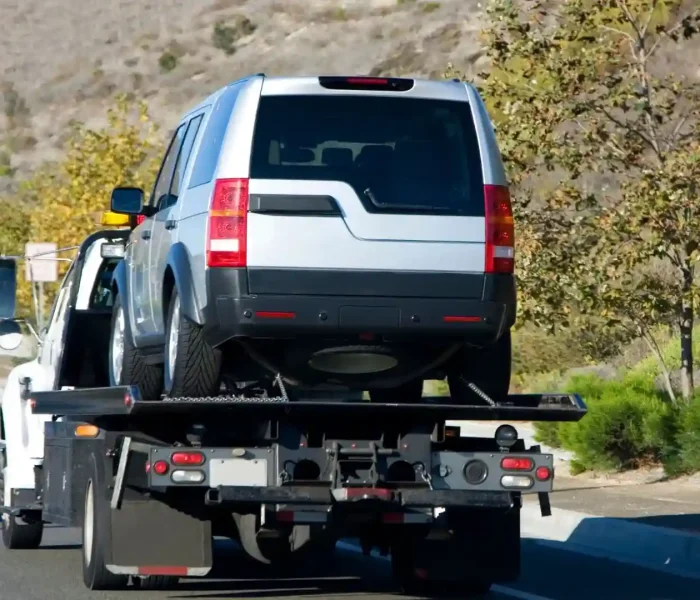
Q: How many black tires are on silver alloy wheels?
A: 2